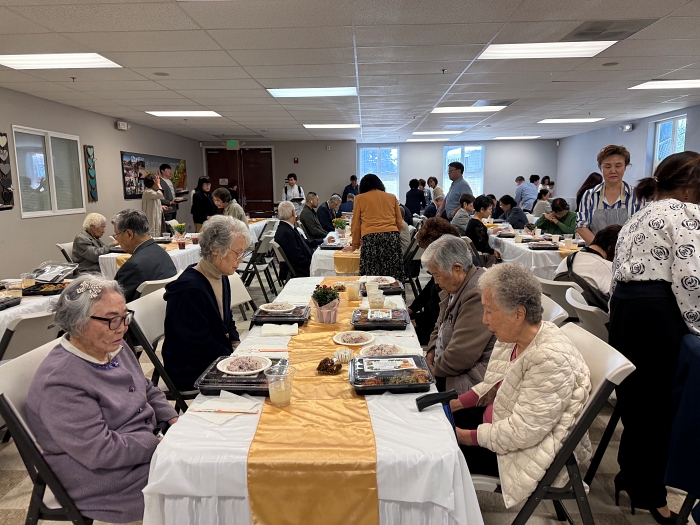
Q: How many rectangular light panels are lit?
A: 11